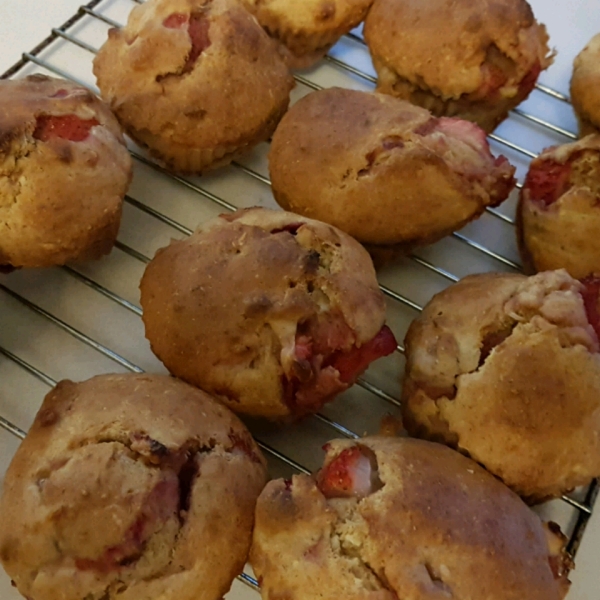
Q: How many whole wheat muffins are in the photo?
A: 11